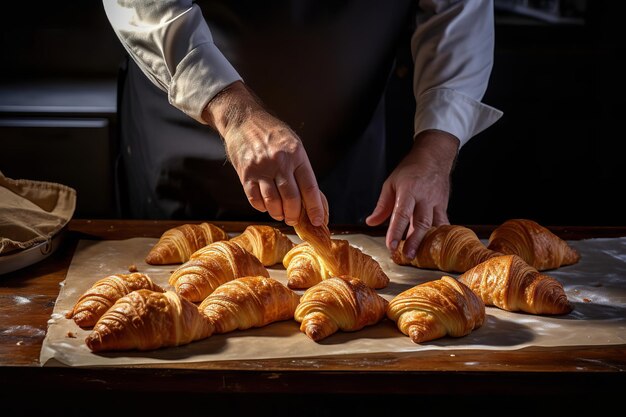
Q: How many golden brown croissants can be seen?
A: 12